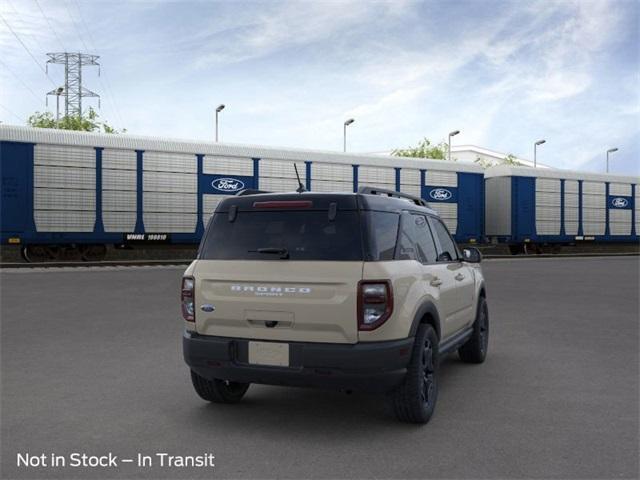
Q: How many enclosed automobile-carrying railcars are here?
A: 2